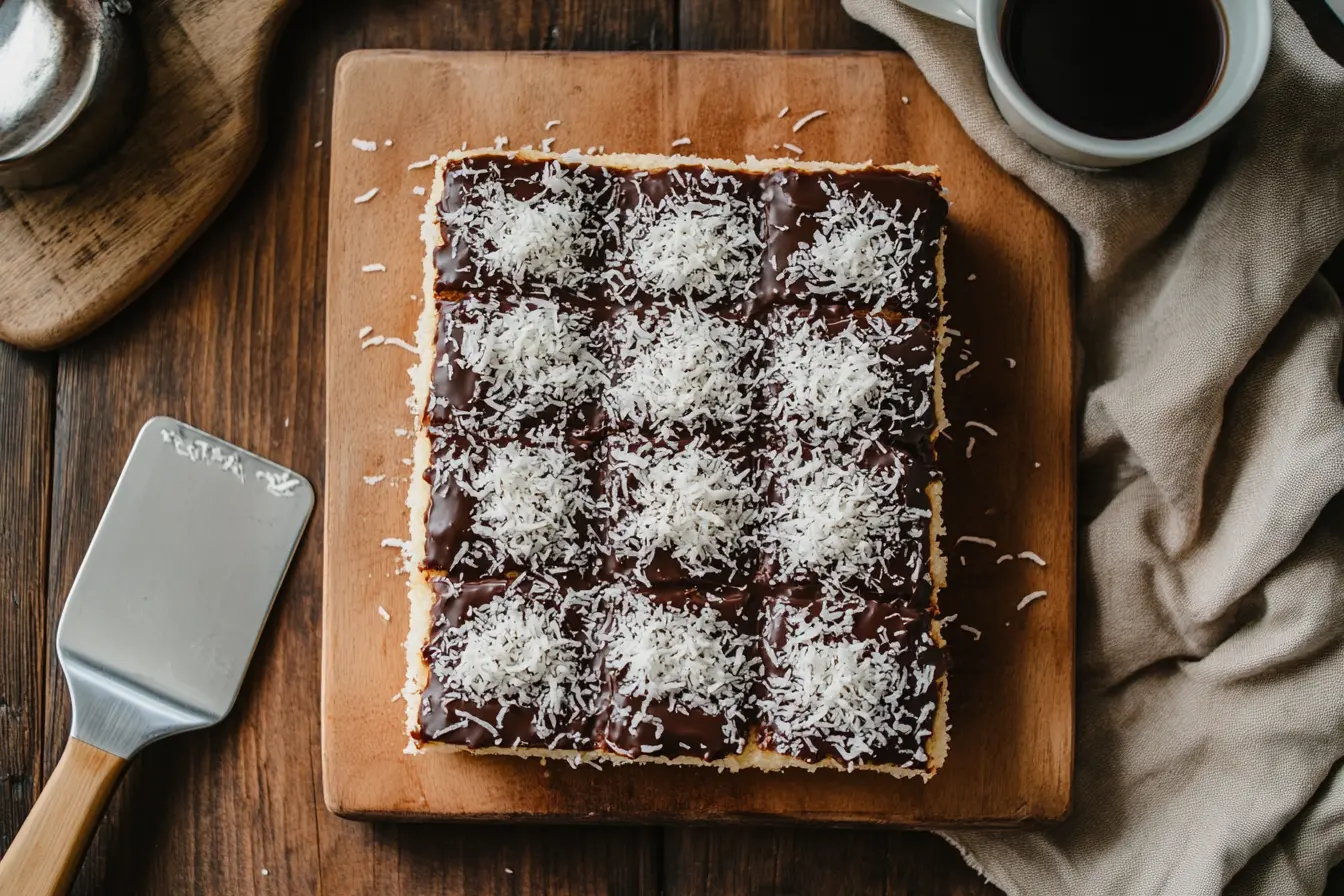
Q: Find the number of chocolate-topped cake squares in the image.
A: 12